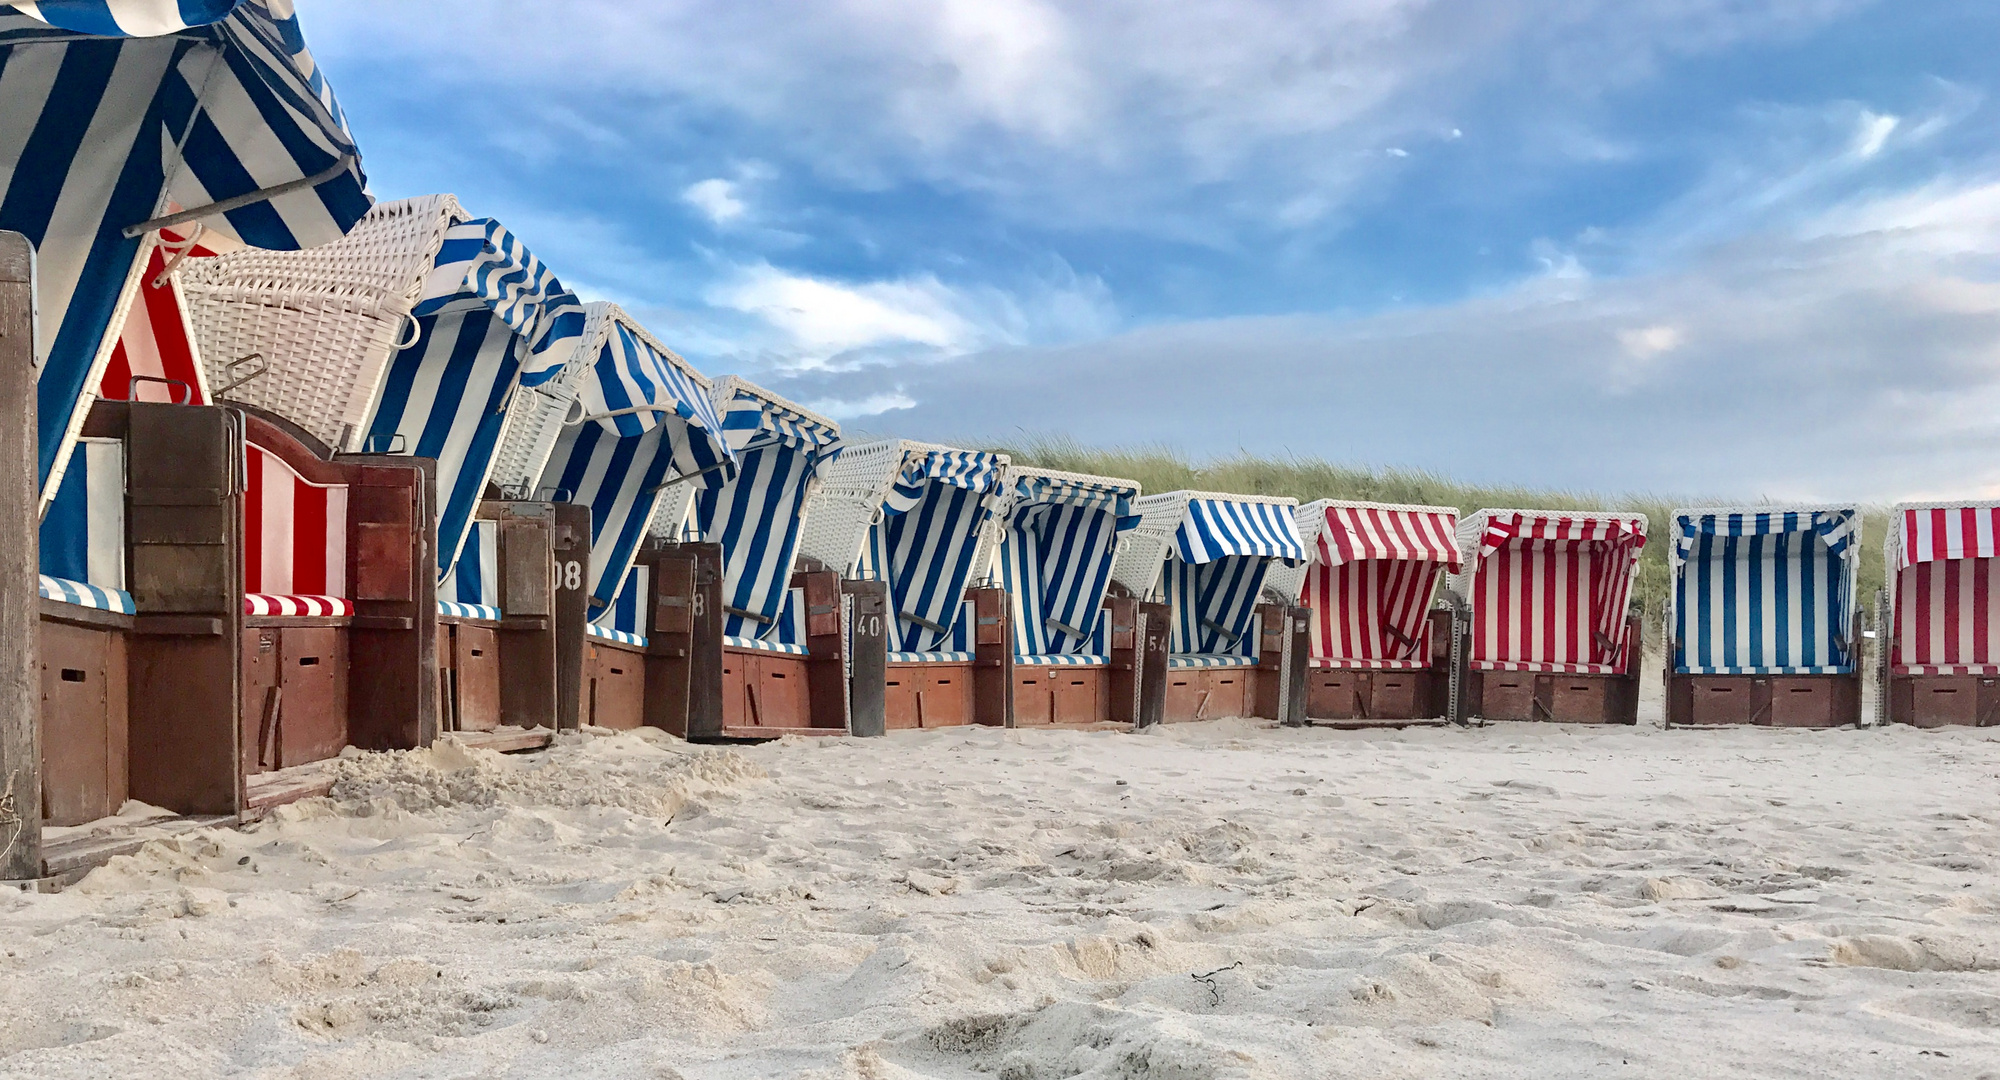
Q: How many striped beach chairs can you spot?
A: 12